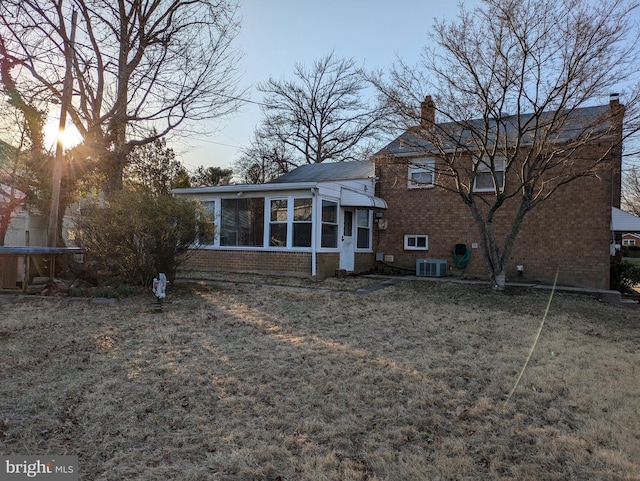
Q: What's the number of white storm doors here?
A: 1